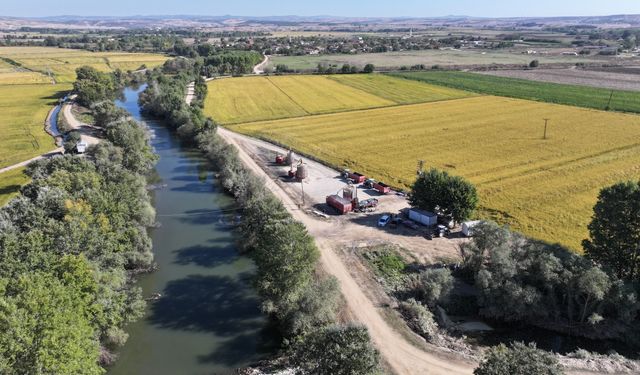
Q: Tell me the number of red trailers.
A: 3